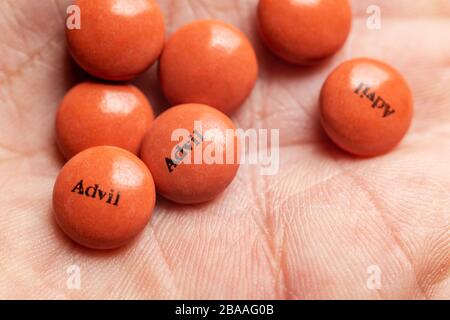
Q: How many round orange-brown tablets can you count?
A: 7